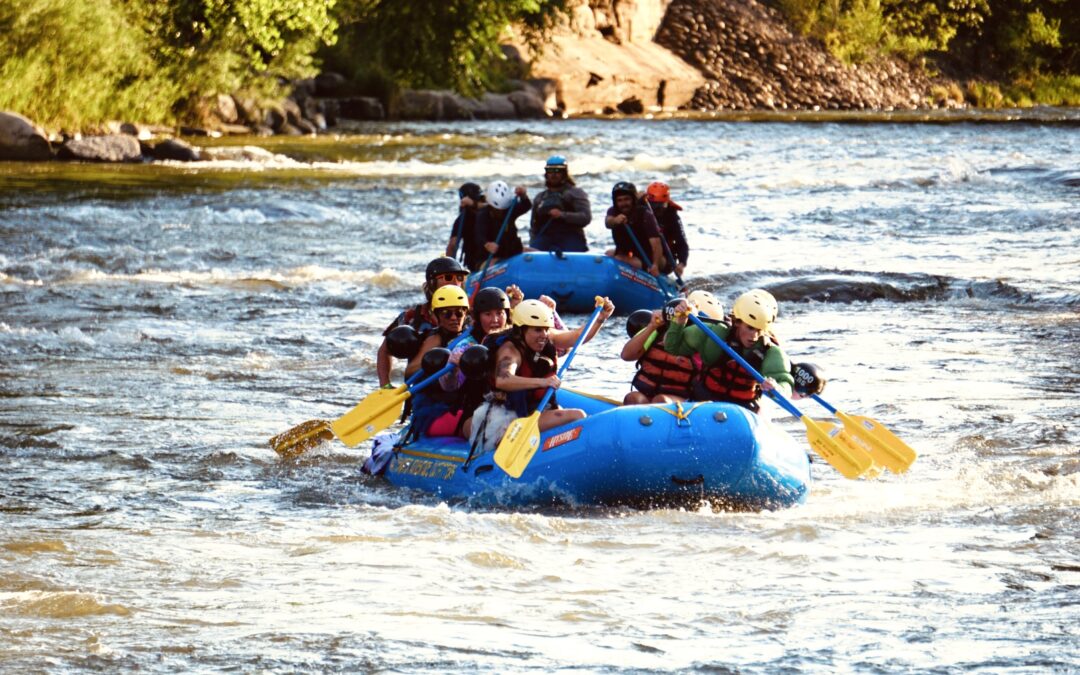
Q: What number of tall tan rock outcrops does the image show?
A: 1